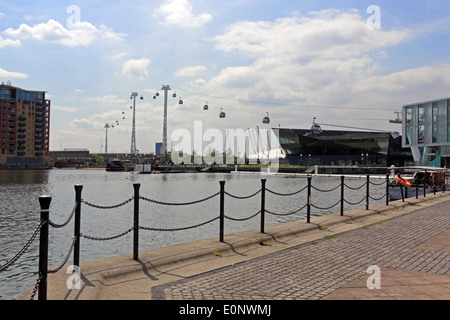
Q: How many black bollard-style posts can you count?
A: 14